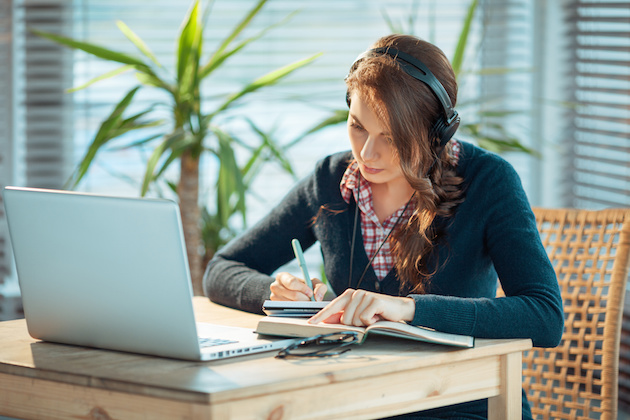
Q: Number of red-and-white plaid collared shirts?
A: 1